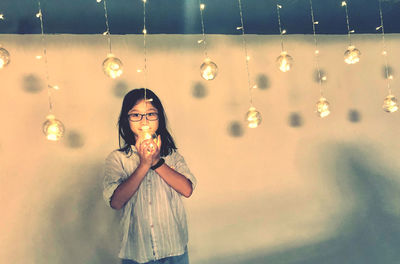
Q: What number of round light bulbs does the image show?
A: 10